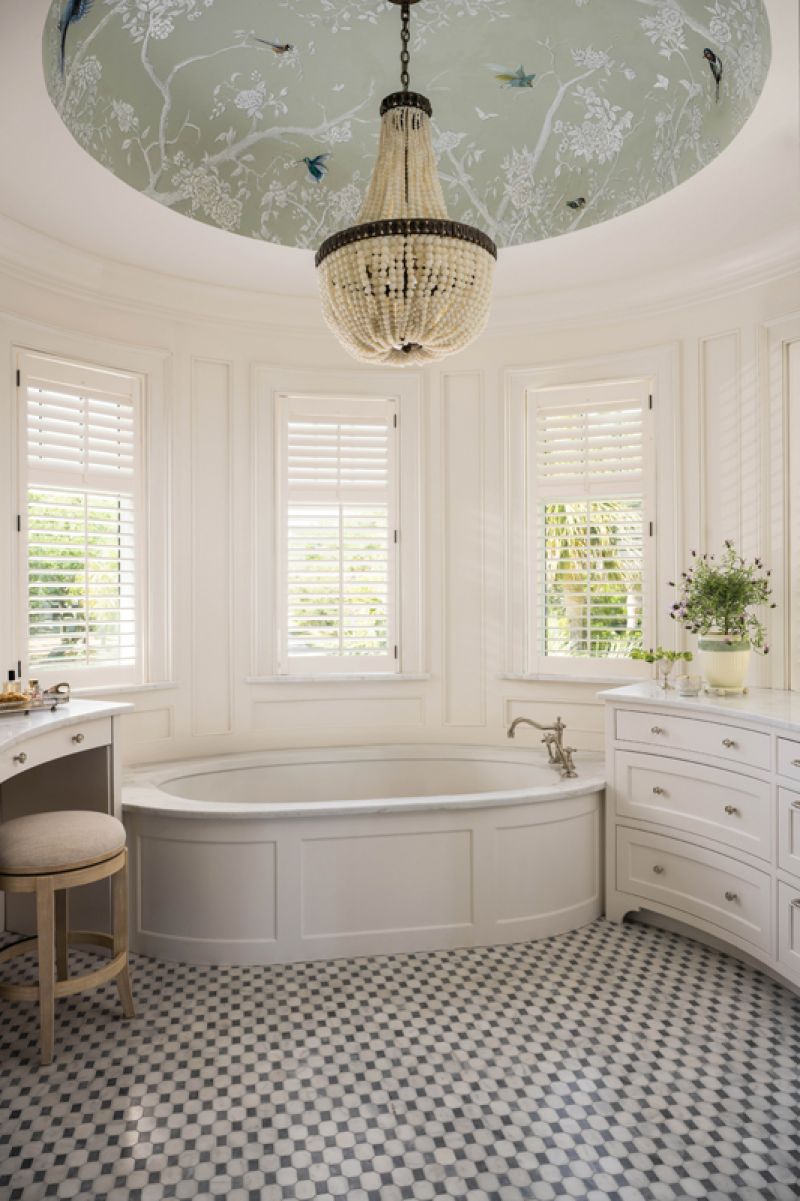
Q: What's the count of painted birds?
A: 6